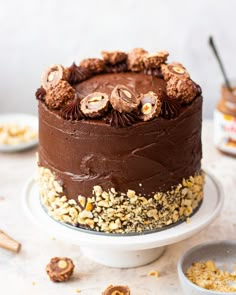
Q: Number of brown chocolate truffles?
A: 13